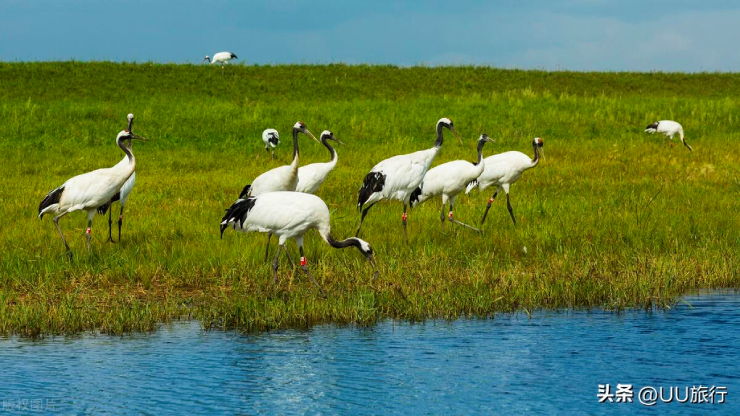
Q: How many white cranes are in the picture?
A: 11